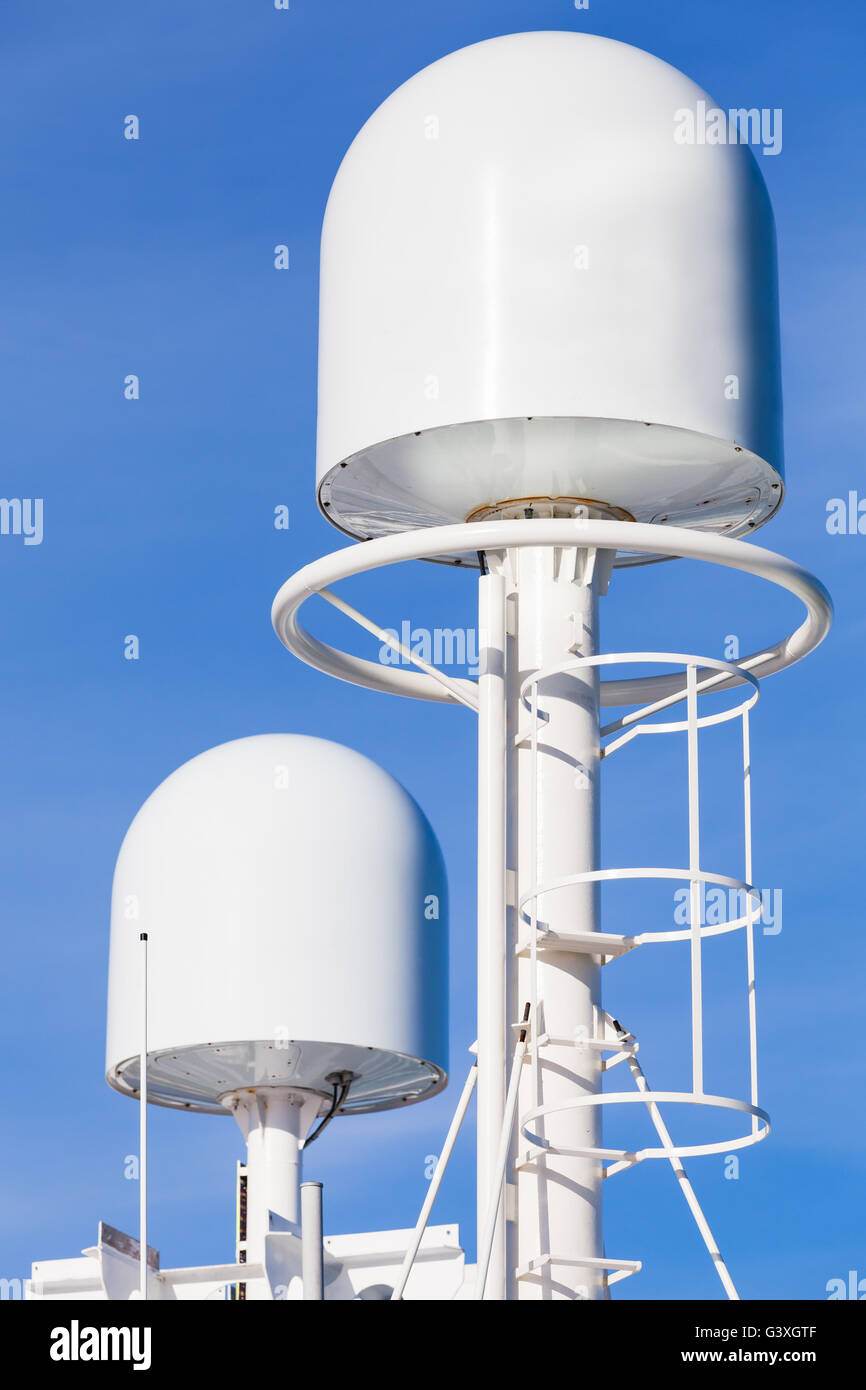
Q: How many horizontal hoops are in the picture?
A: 4